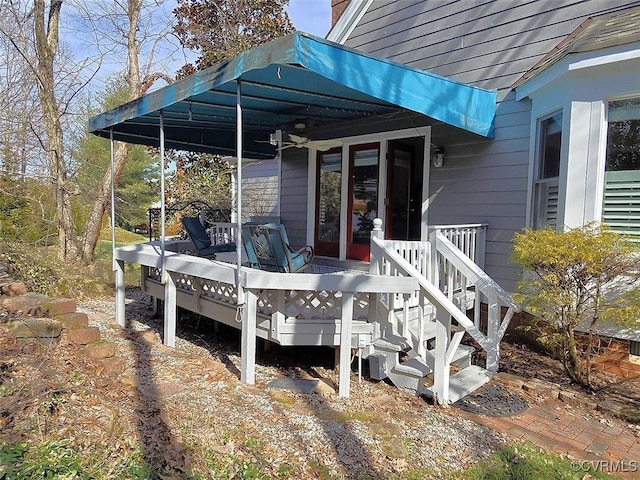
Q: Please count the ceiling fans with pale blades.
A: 1